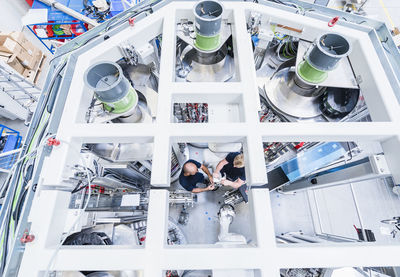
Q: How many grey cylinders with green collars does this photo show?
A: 3